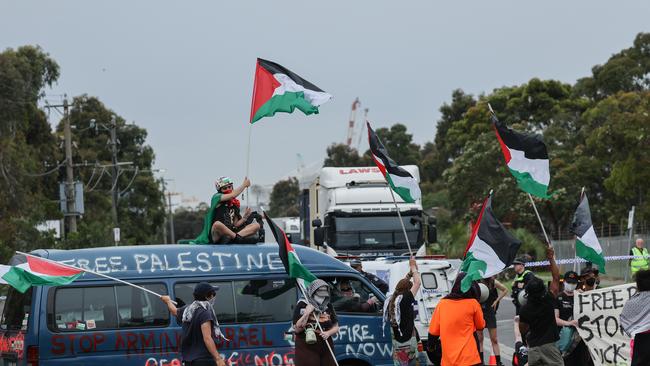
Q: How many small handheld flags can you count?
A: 7